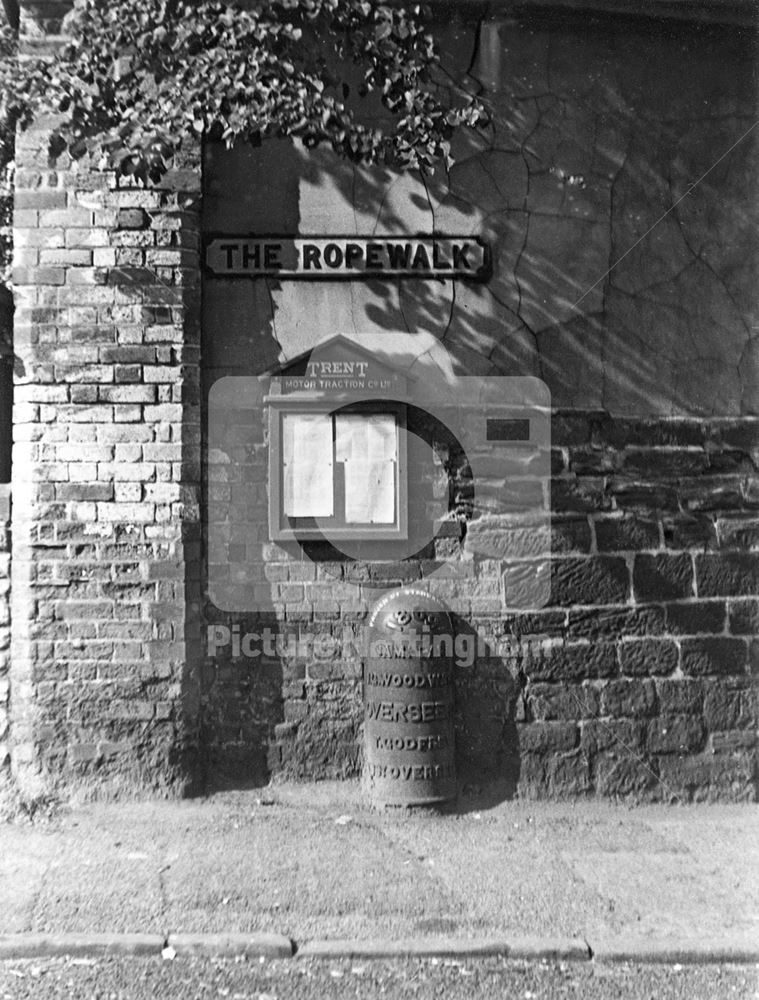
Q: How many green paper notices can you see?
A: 0